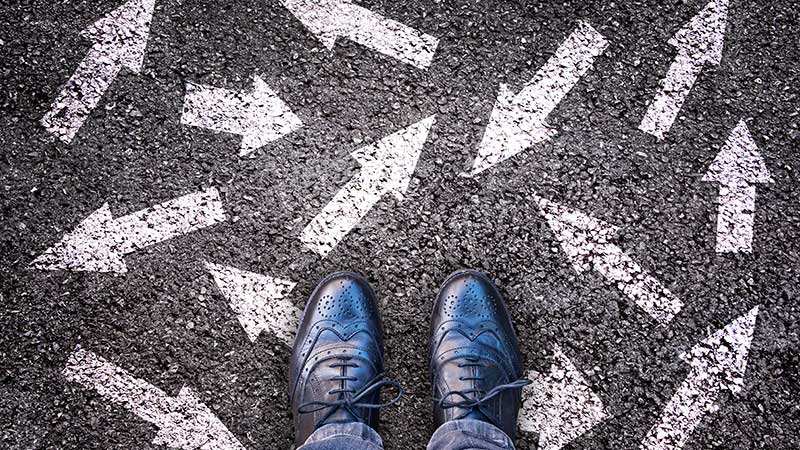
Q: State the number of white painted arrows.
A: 13